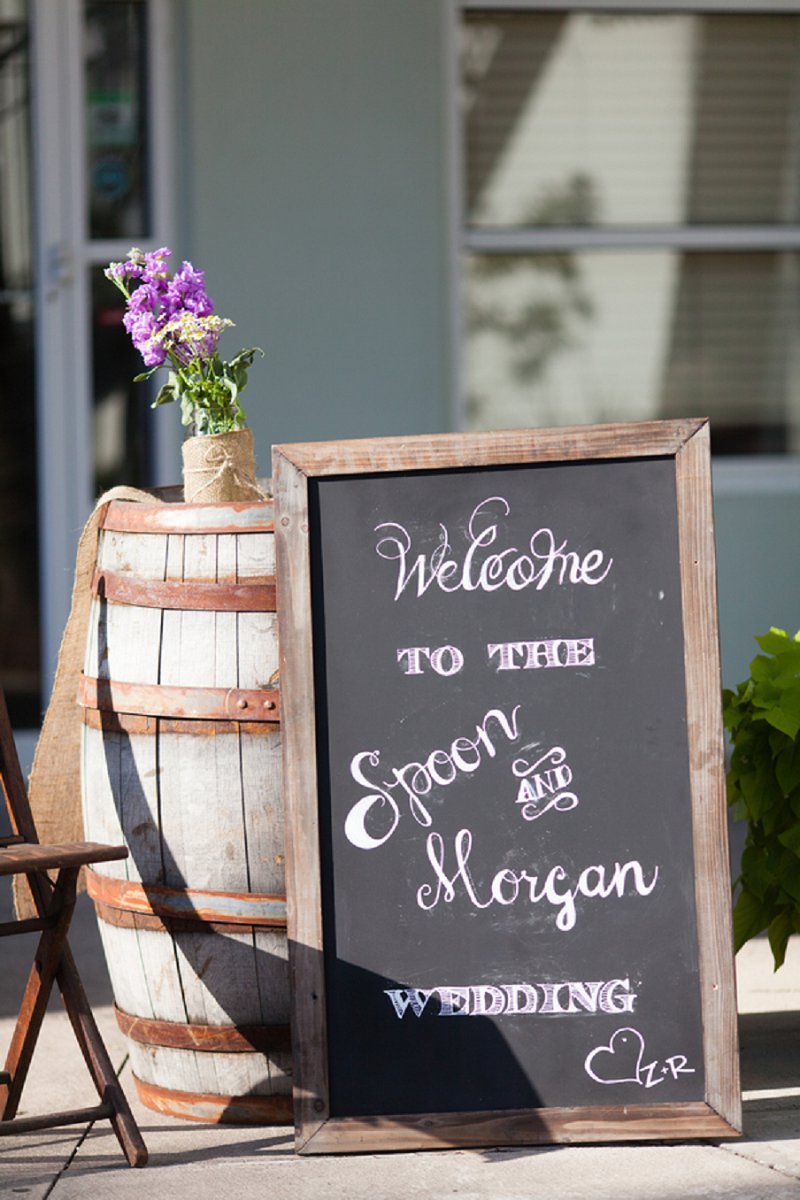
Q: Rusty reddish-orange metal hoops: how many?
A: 6